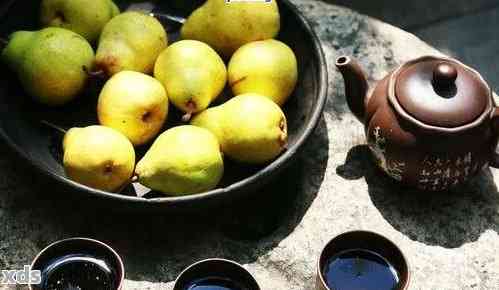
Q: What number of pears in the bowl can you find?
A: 10